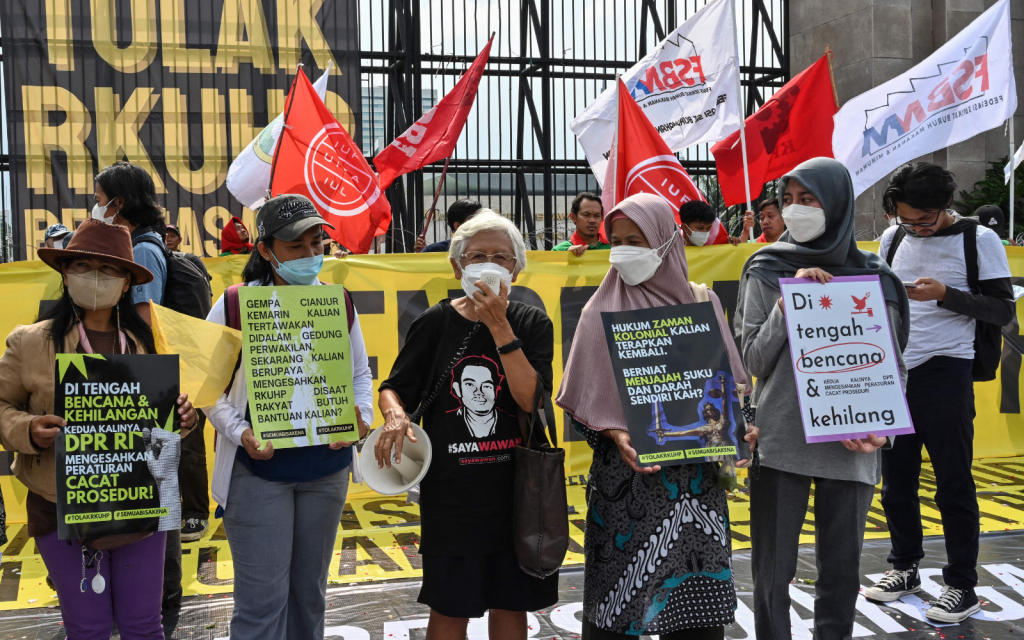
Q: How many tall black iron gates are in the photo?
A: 1